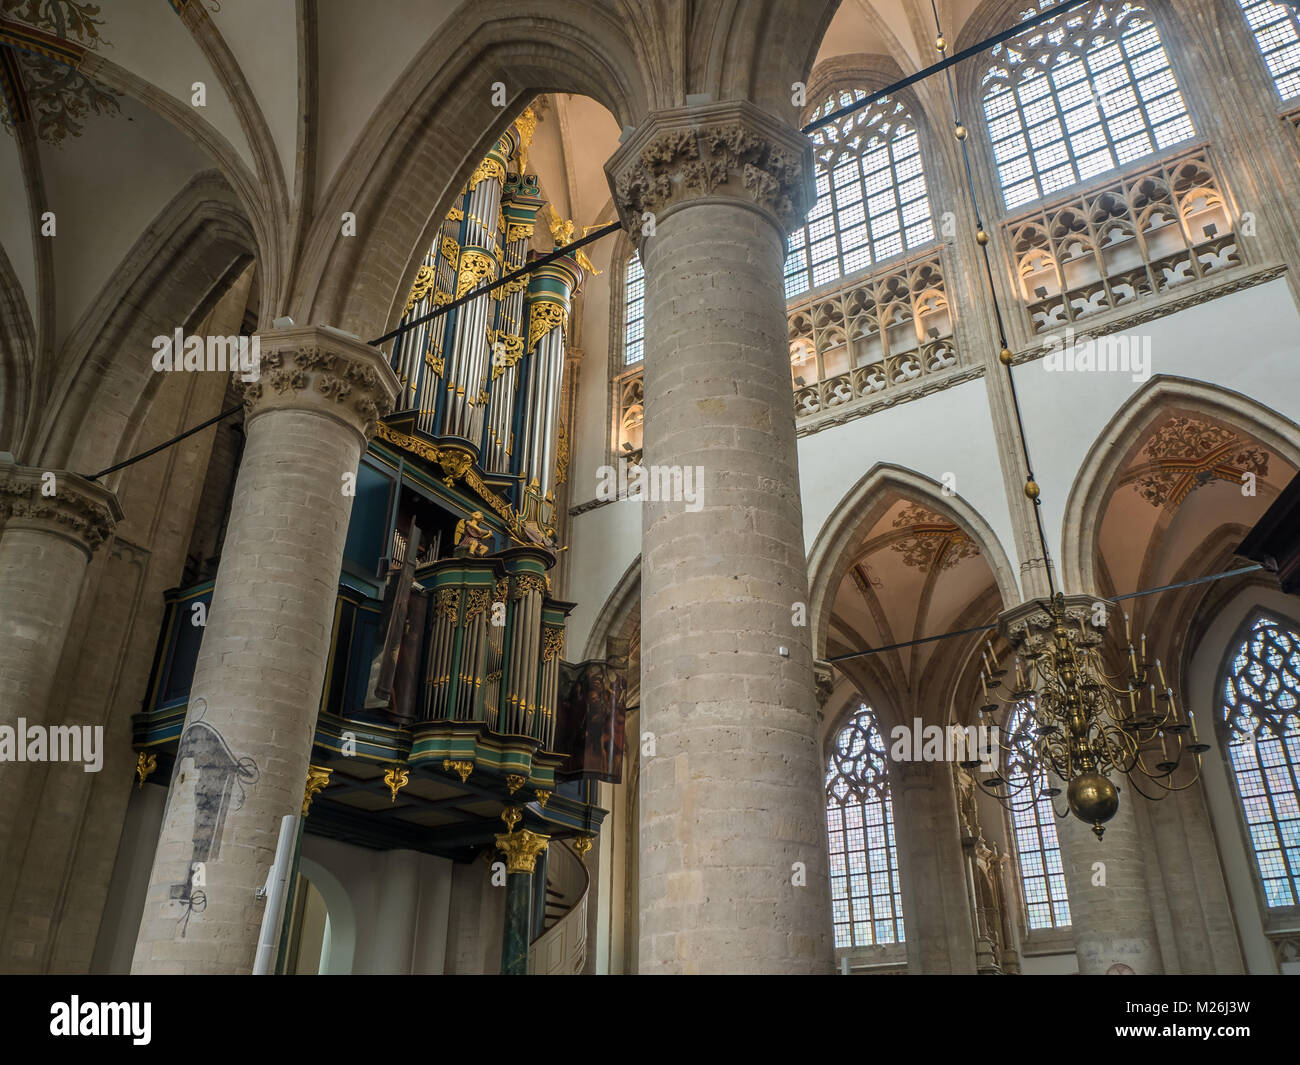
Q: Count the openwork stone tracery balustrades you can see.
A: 3